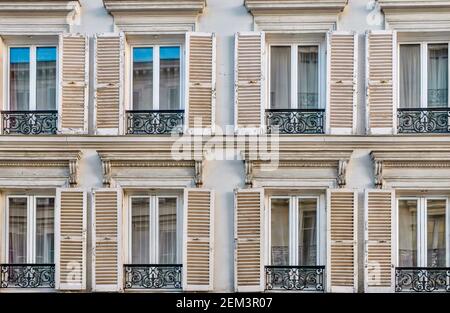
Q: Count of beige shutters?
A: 12